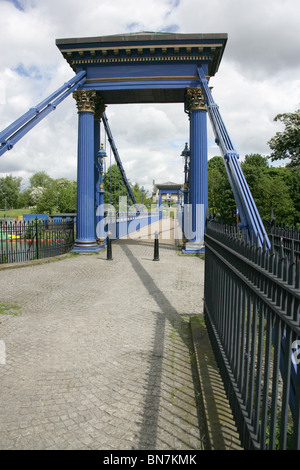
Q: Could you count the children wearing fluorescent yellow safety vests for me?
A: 0